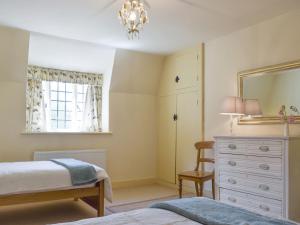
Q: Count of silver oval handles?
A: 8